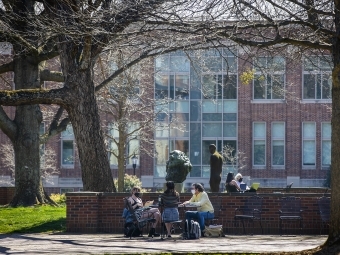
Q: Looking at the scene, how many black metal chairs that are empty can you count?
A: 3